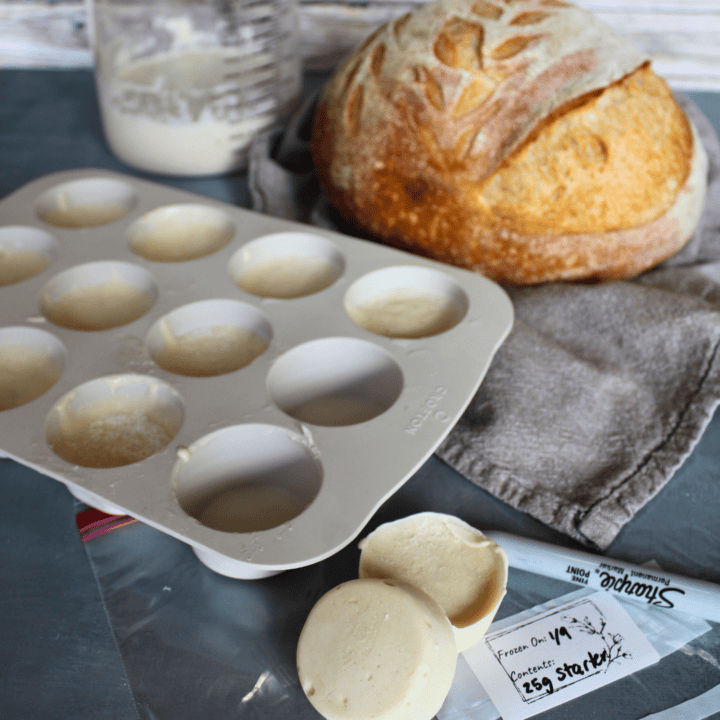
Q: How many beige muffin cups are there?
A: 11